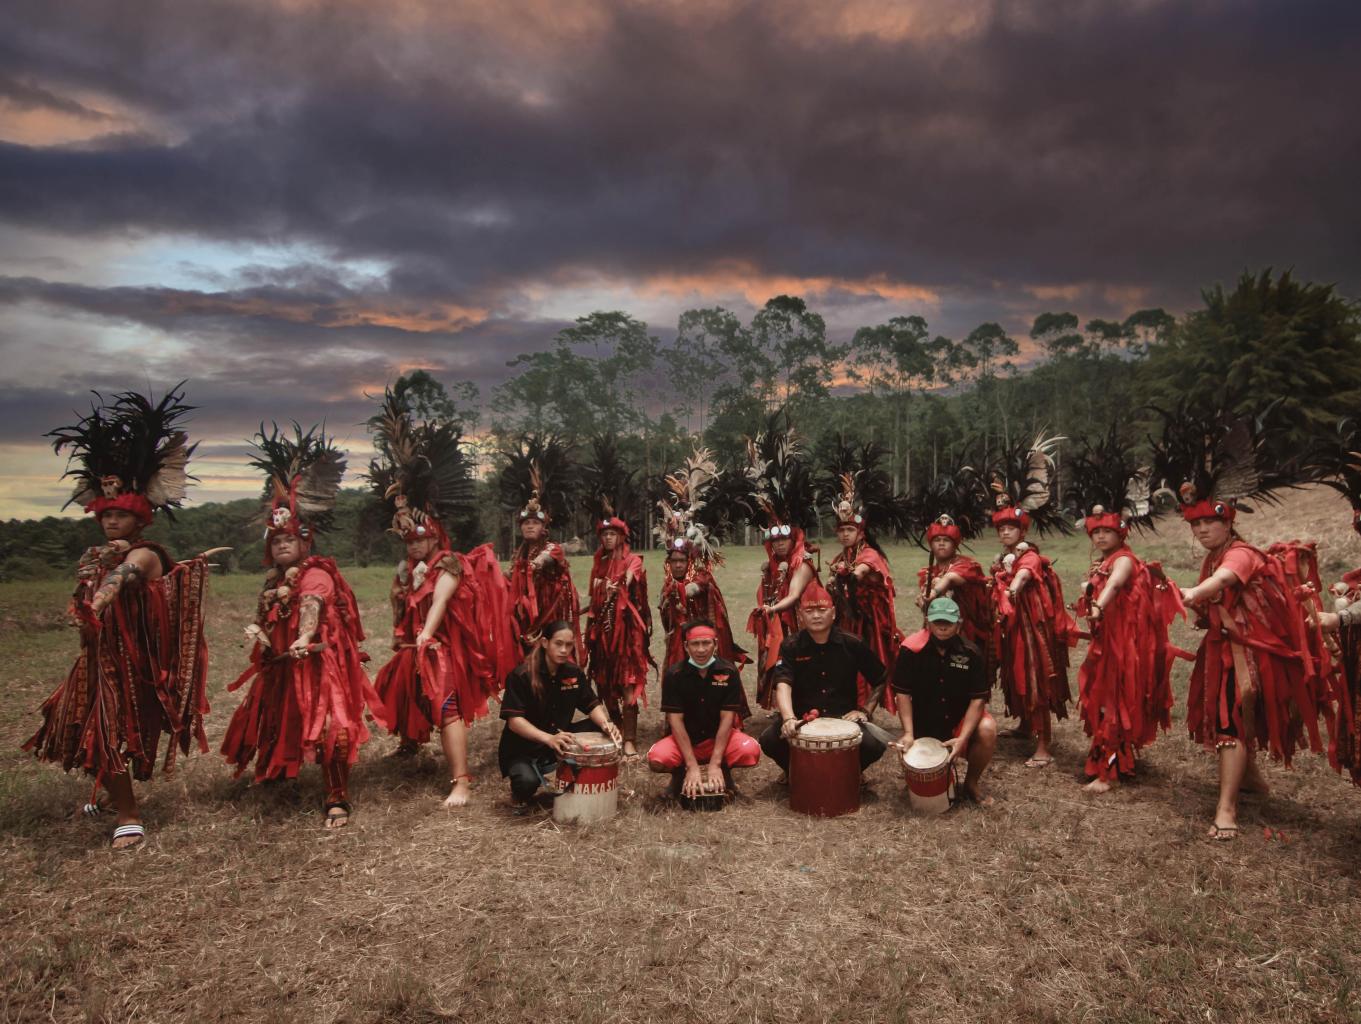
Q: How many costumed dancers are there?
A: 13